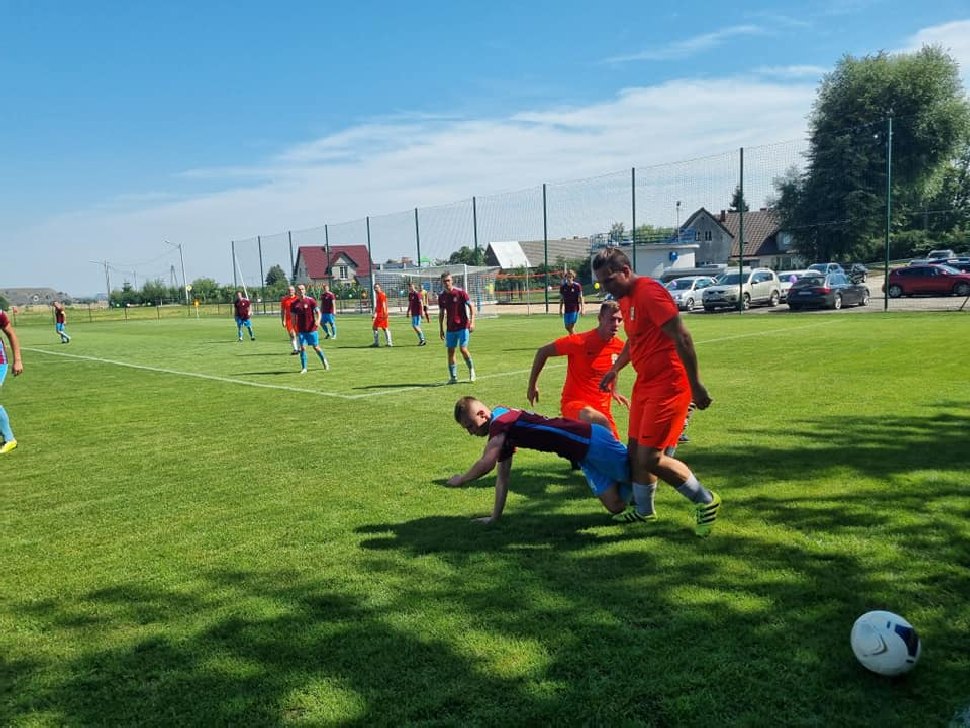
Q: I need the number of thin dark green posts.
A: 11